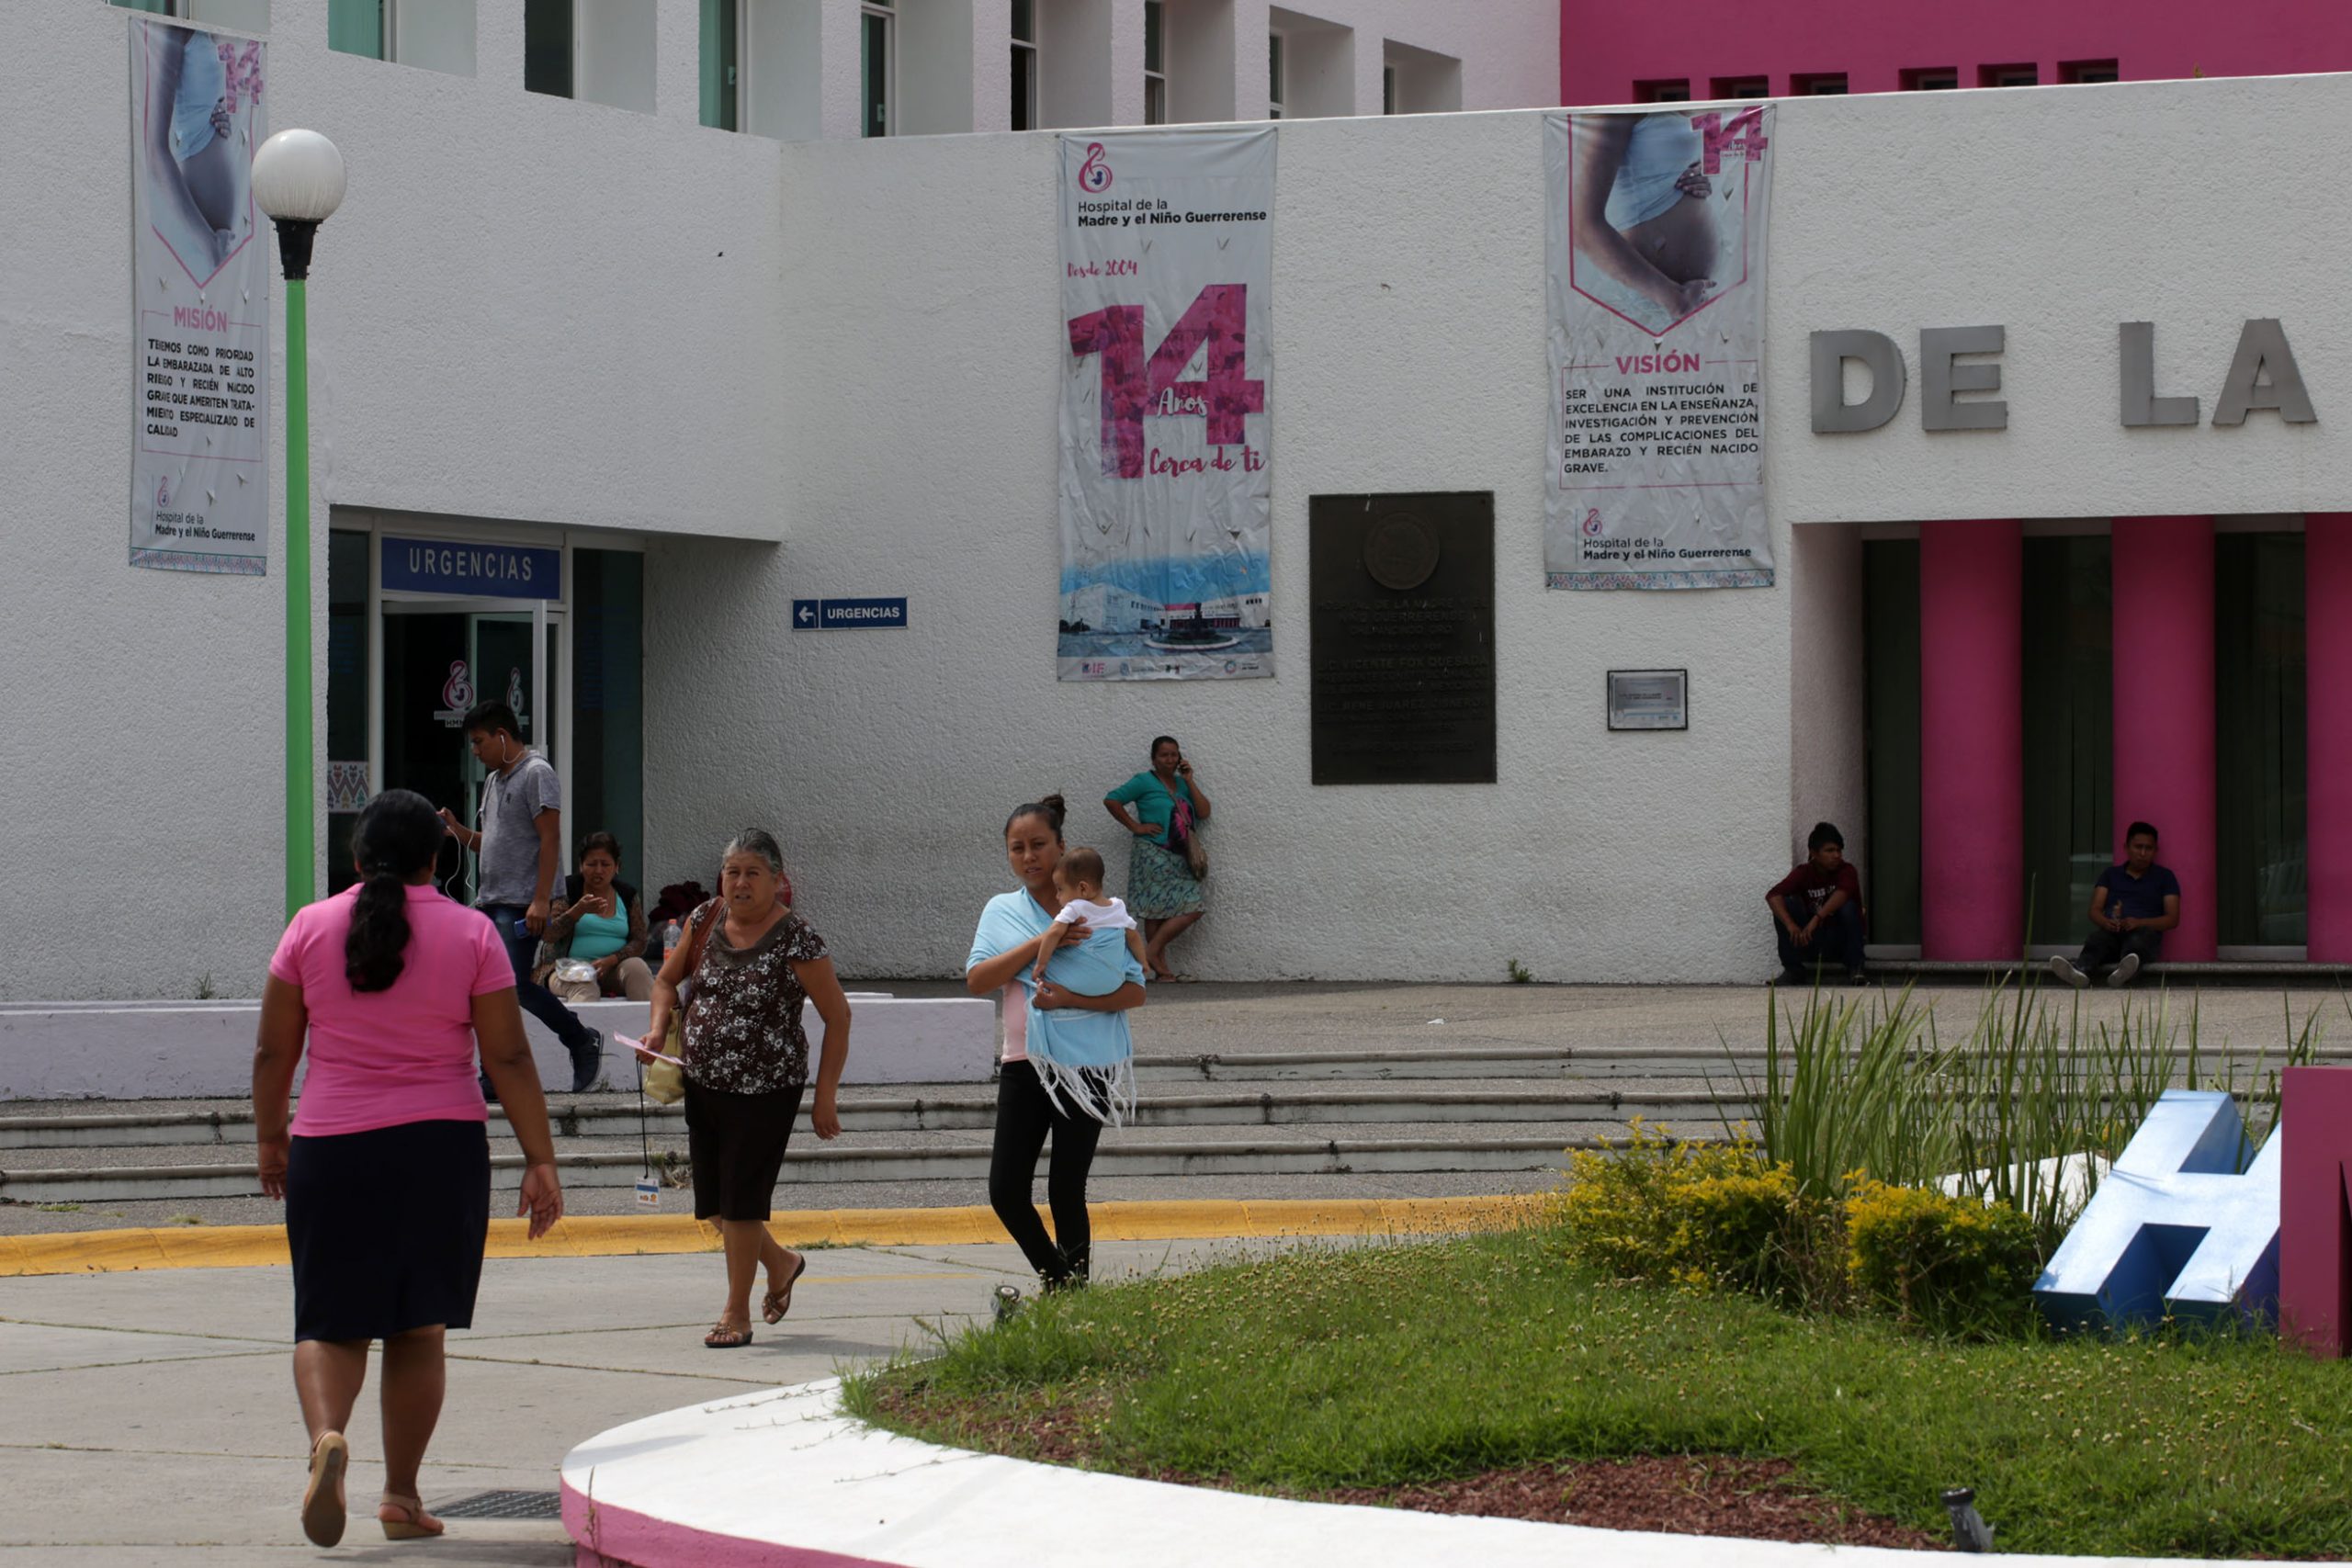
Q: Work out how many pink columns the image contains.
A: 3